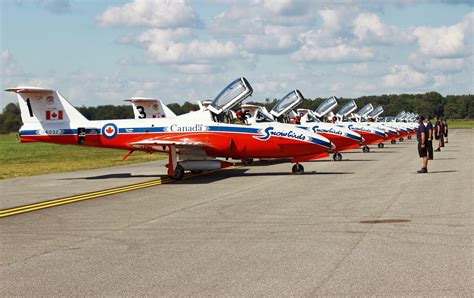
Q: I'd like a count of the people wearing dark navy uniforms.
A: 5